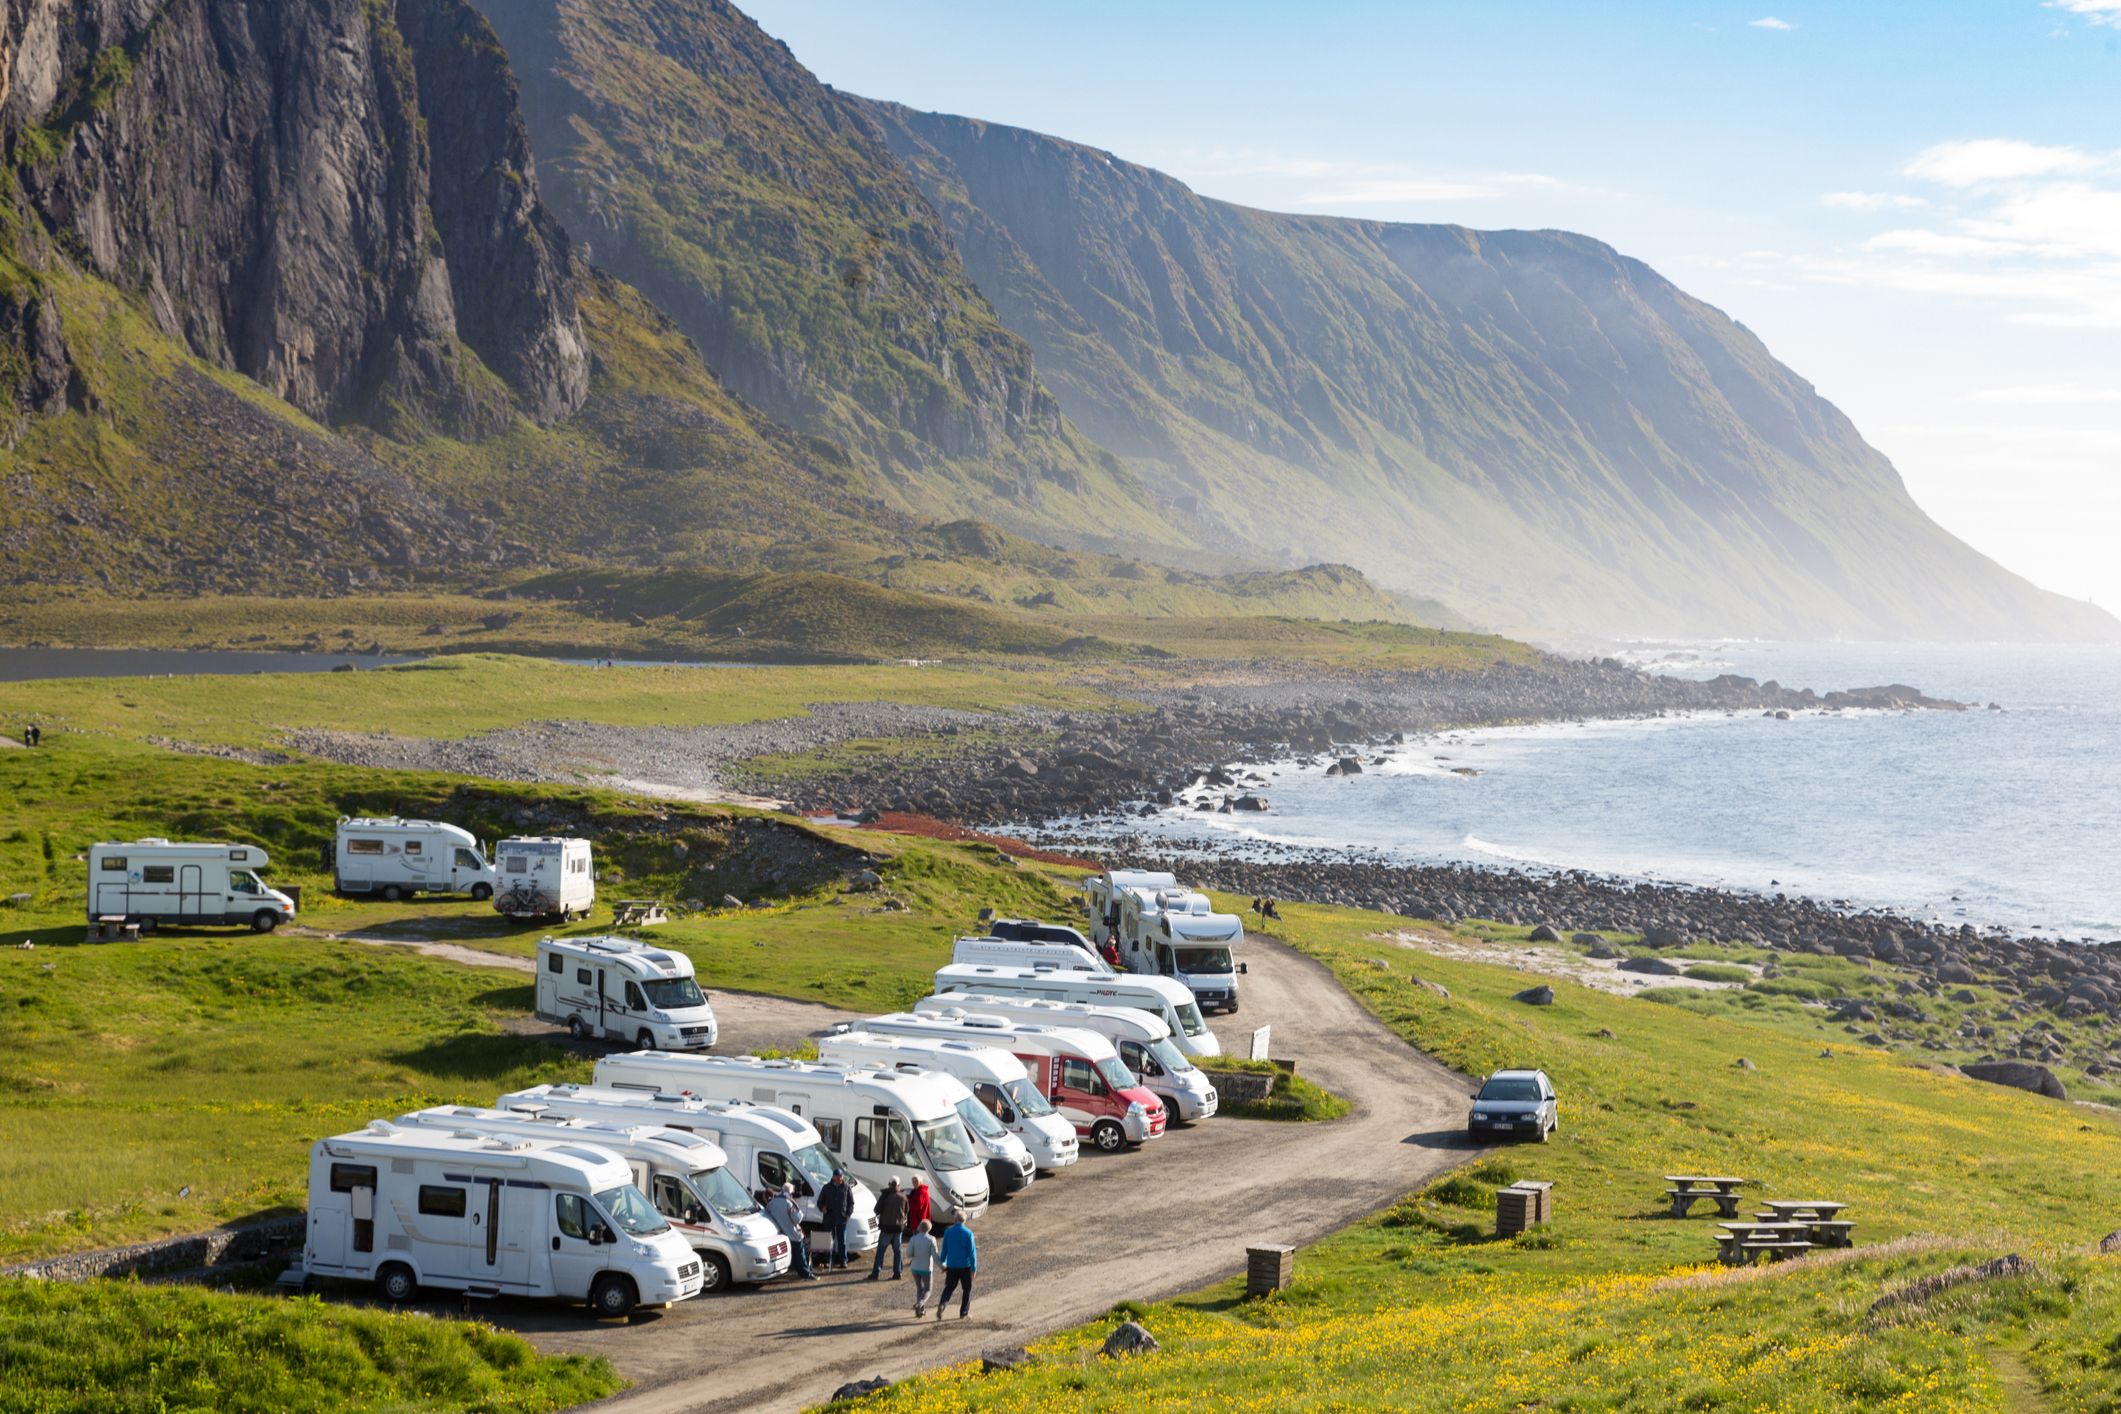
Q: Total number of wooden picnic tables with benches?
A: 5